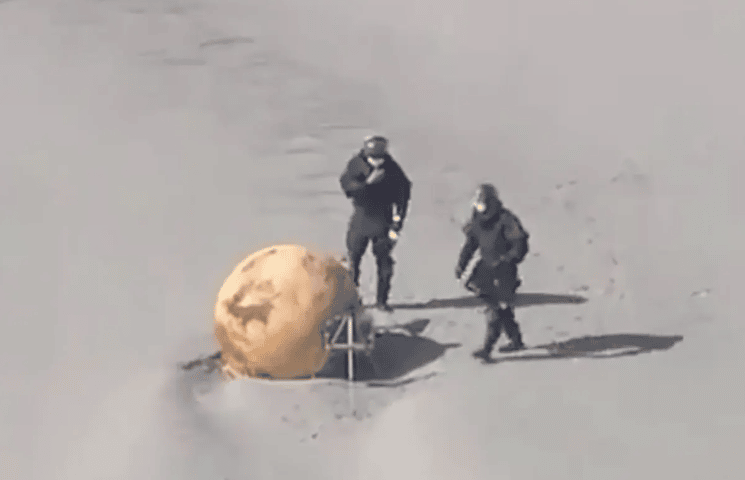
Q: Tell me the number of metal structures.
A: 1